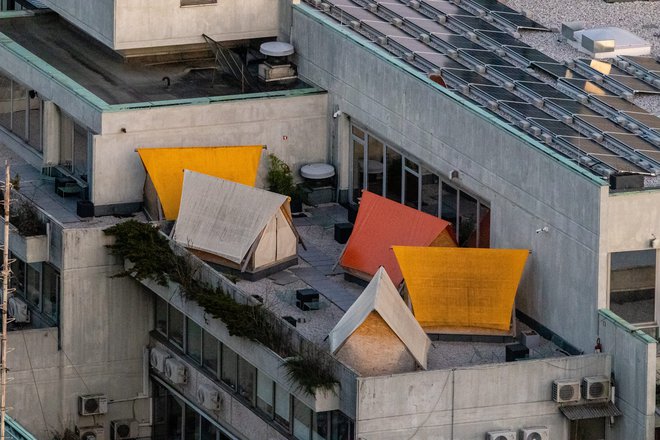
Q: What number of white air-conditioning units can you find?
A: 11